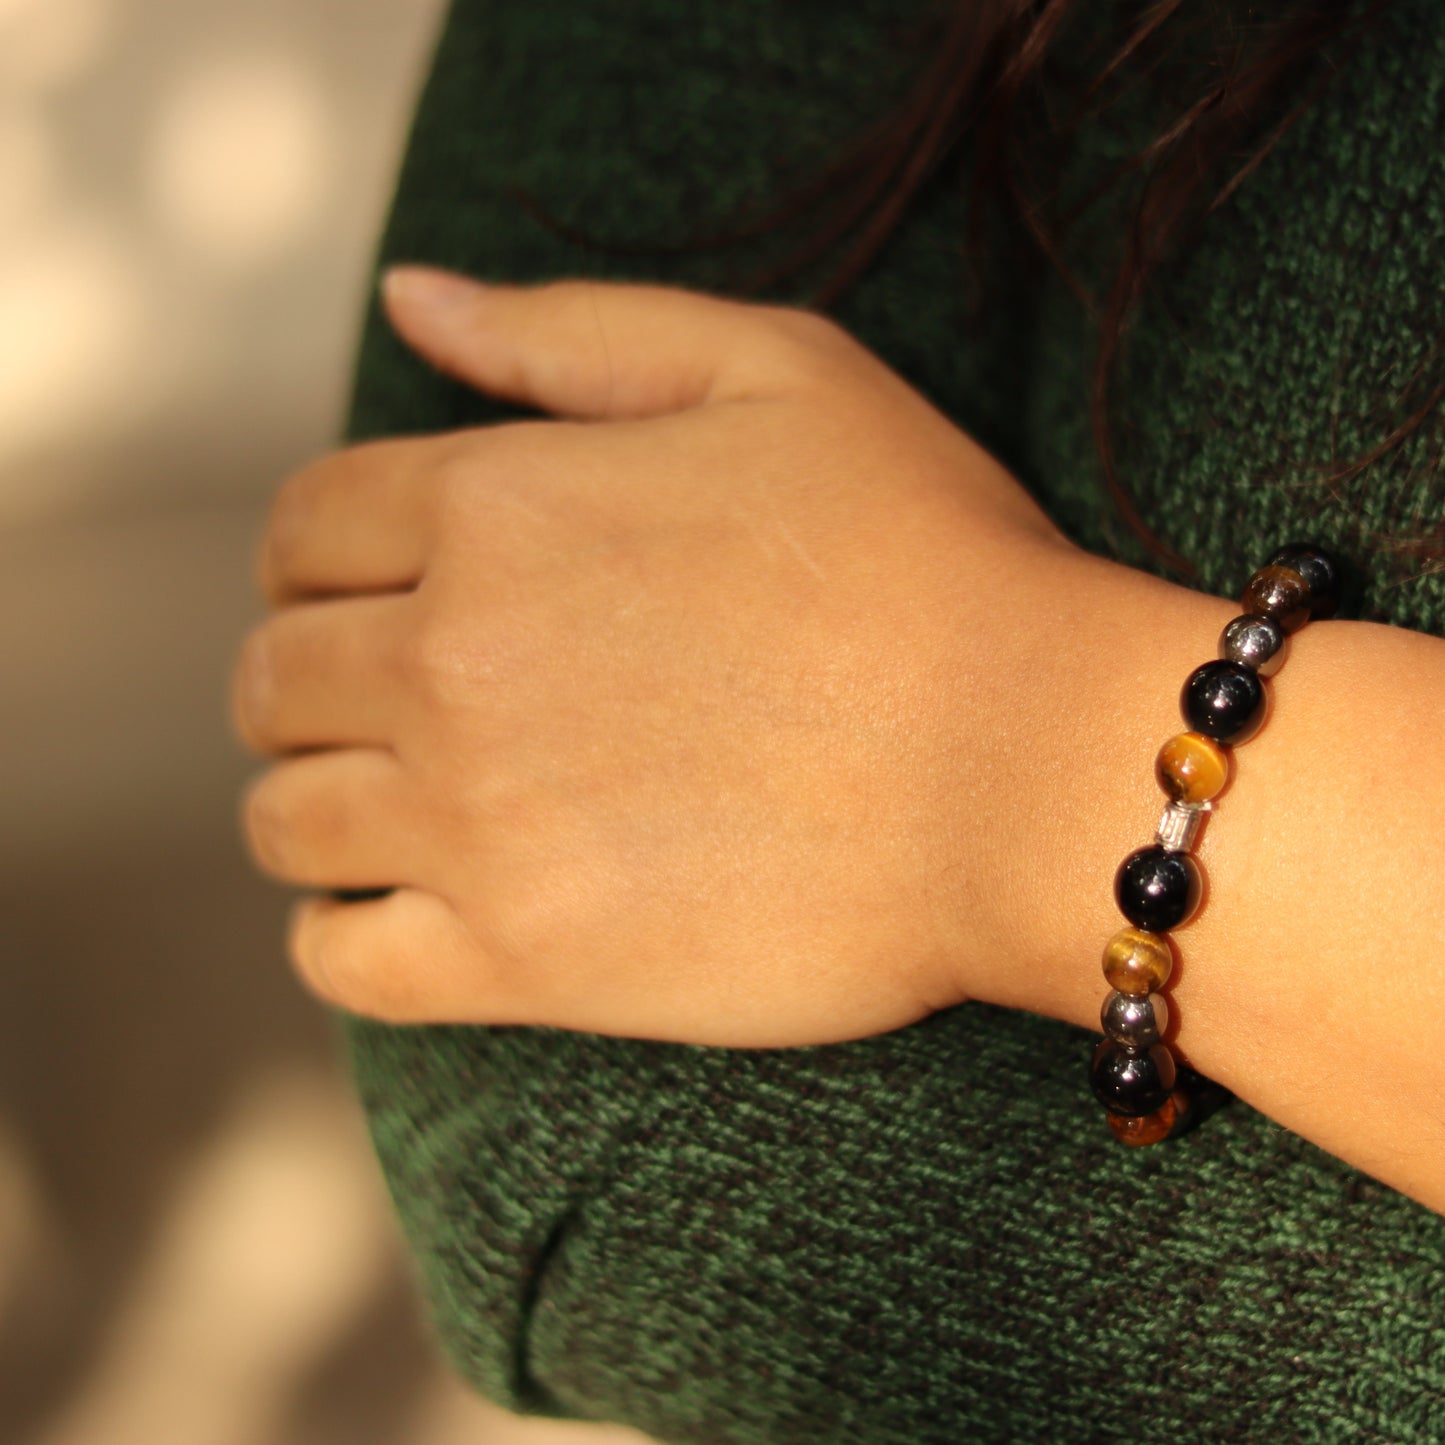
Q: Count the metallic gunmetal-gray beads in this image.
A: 2